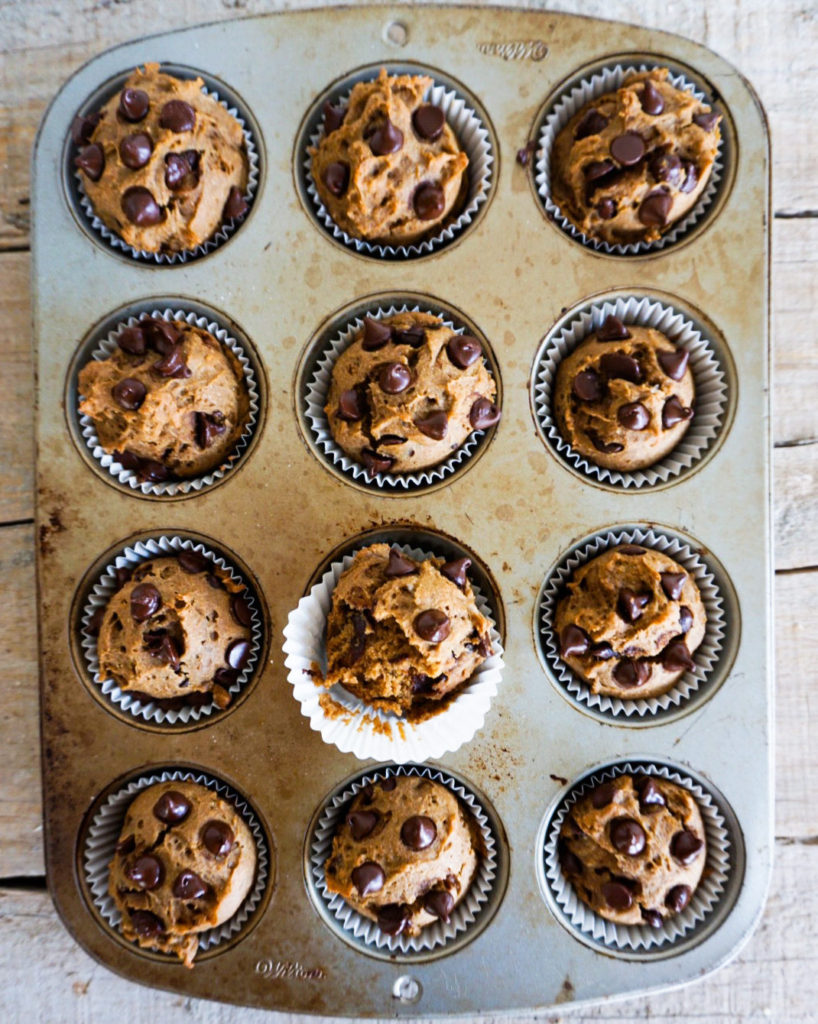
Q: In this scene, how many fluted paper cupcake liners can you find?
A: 12